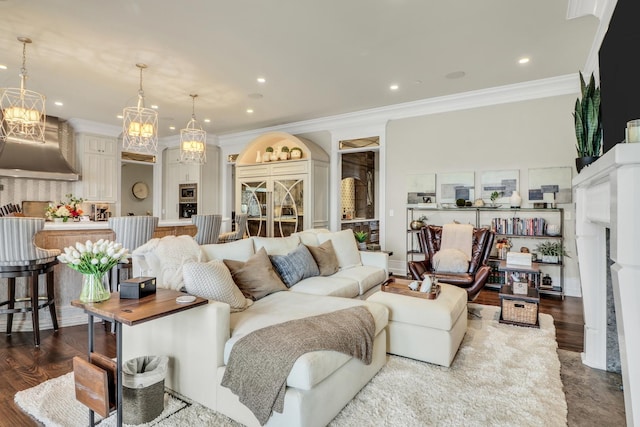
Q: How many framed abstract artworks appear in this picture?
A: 4